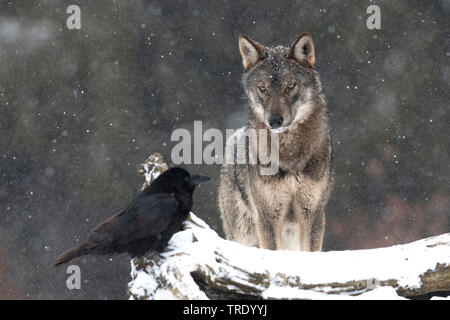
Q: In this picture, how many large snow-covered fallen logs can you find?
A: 1